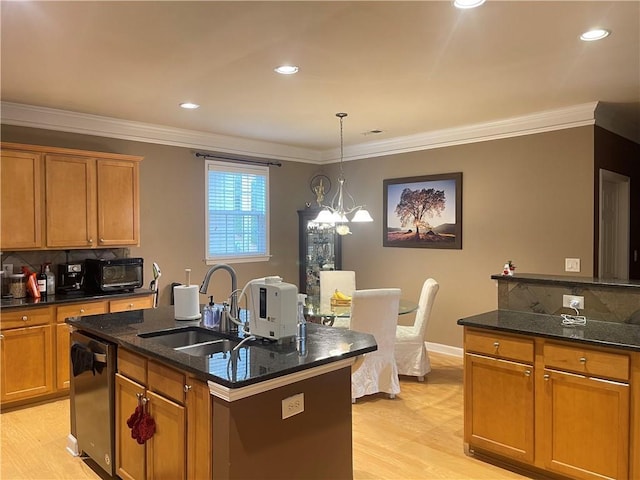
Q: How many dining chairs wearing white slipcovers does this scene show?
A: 3